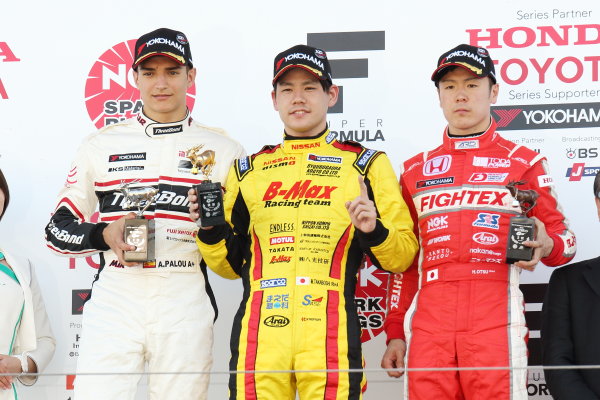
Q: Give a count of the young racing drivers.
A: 3